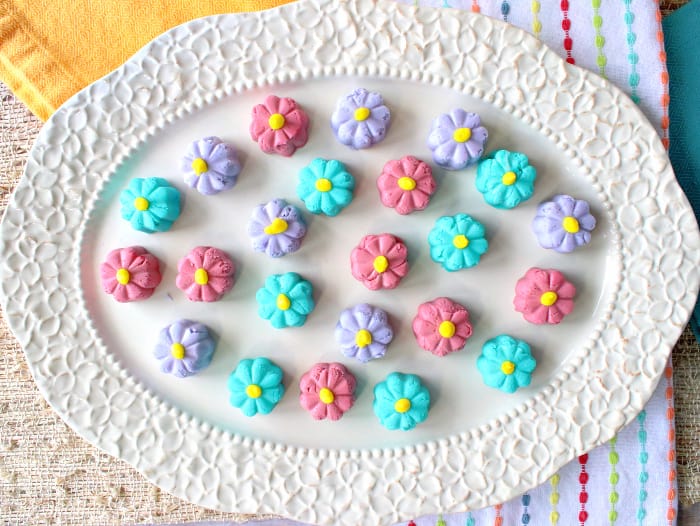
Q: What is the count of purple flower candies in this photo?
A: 7